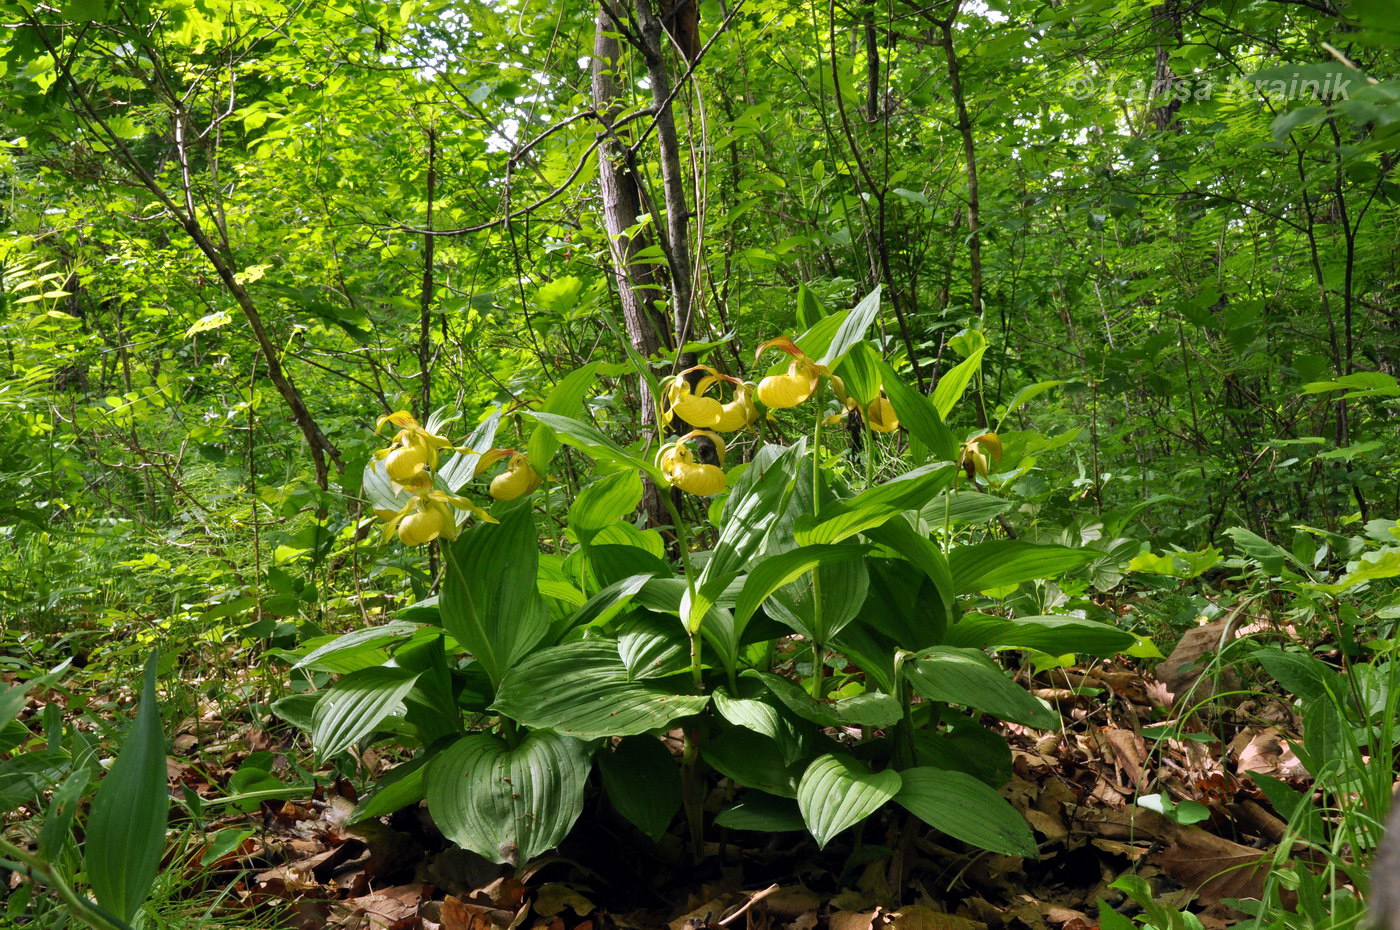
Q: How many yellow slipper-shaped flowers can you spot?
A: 9